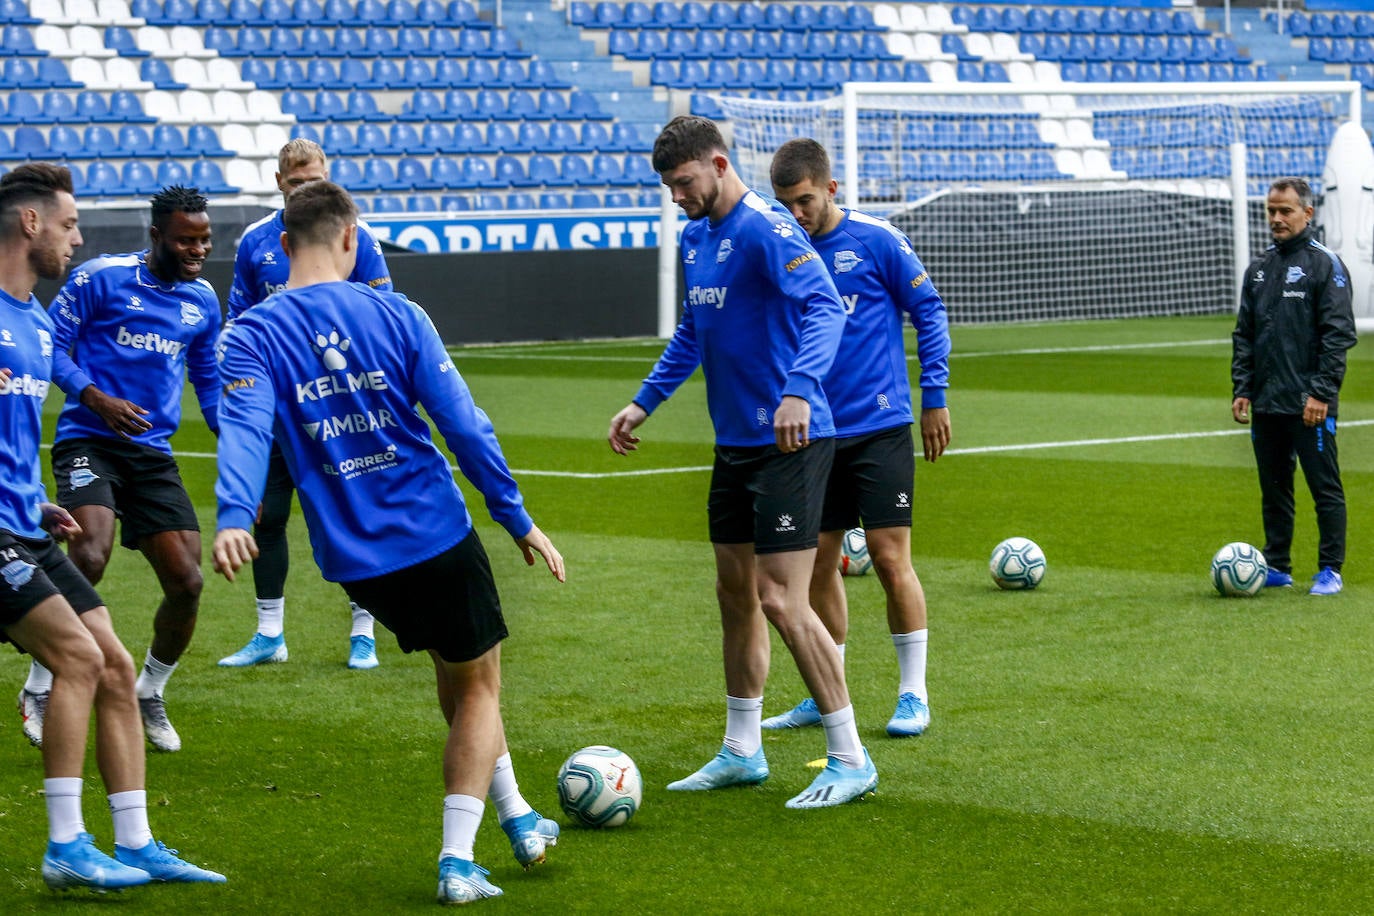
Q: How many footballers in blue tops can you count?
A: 6